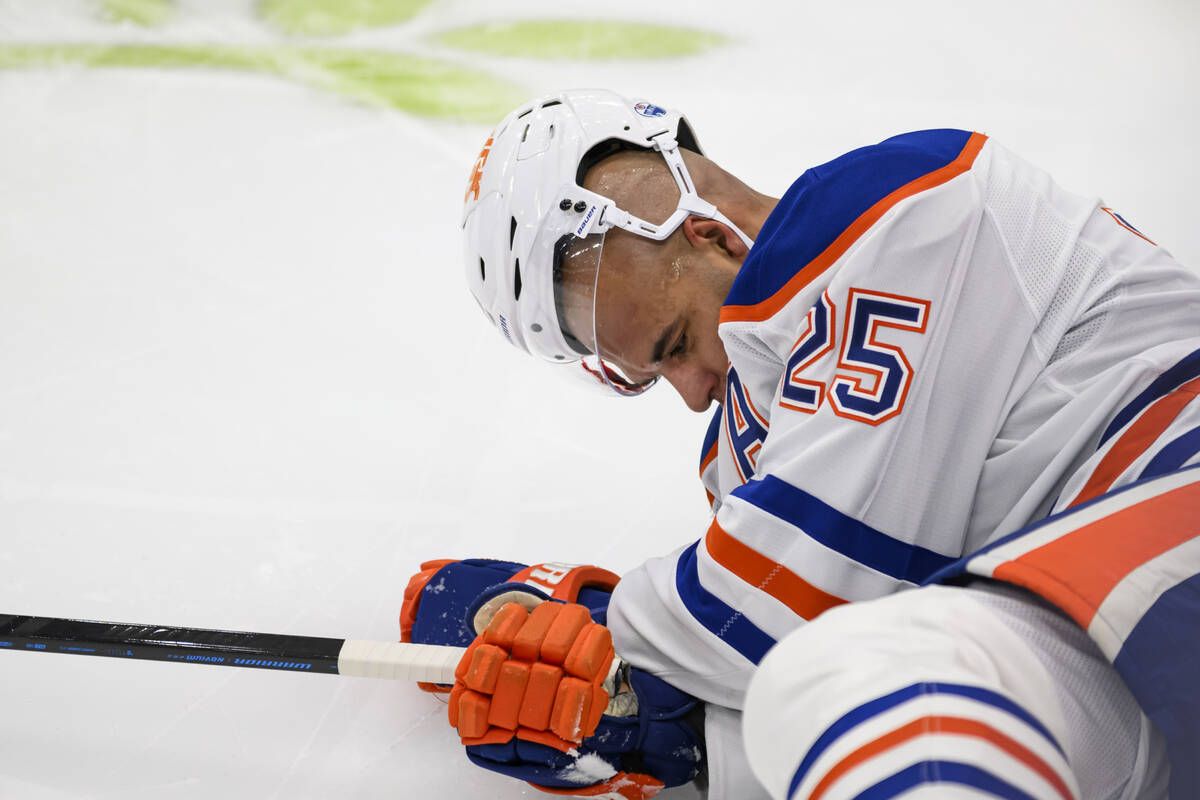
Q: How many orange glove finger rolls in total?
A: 9